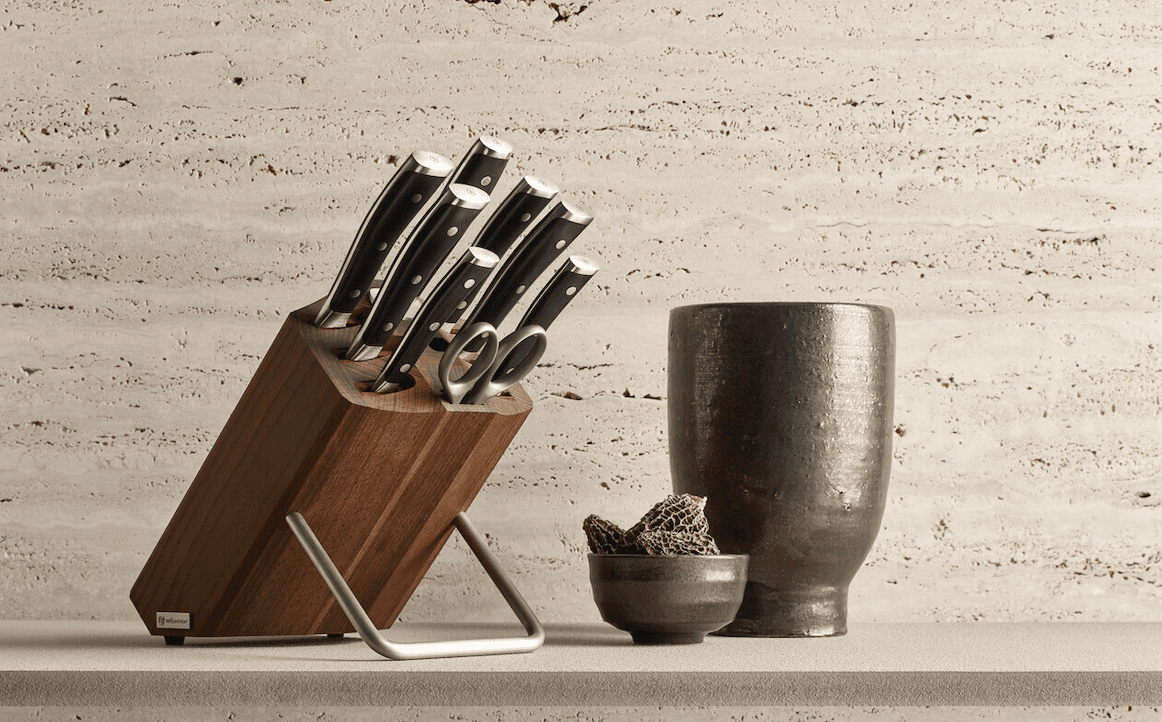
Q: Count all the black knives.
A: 7